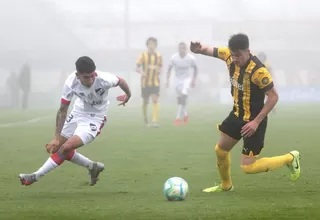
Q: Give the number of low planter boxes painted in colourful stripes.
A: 0